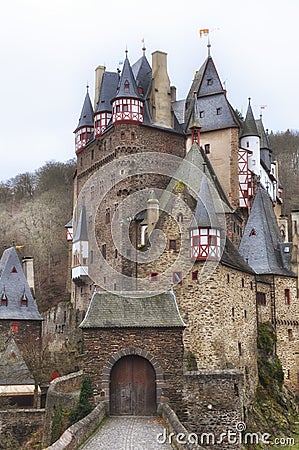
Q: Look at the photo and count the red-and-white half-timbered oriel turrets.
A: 4